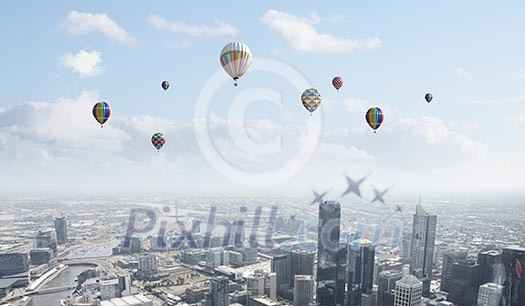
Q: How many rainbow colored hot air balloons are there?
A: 2